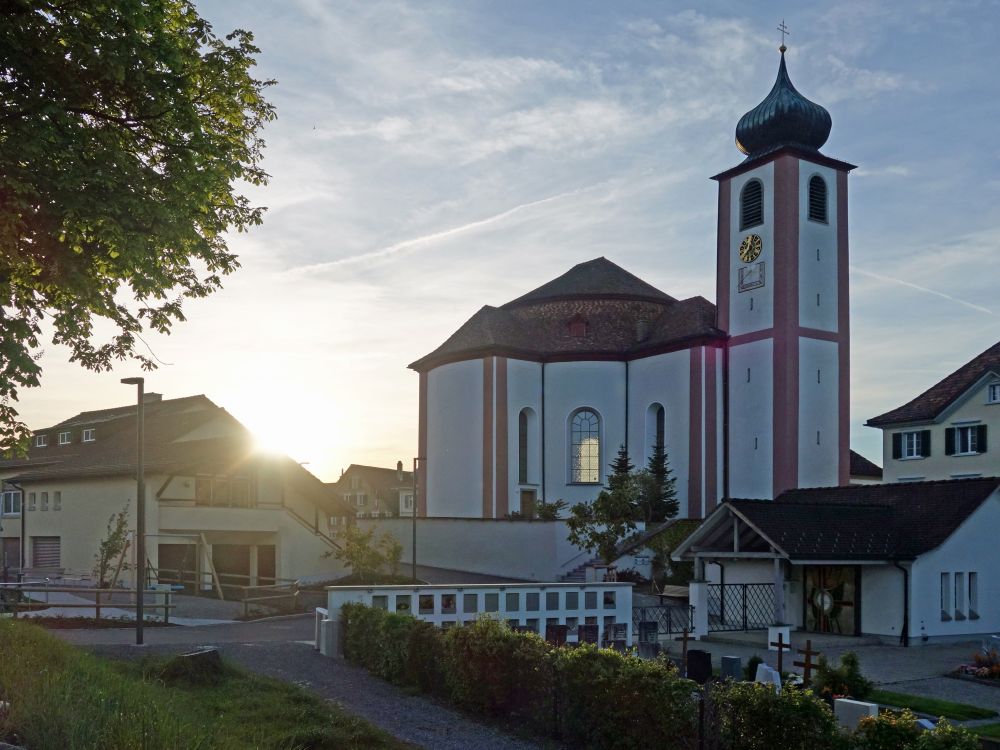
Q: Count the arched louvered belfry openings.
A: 2